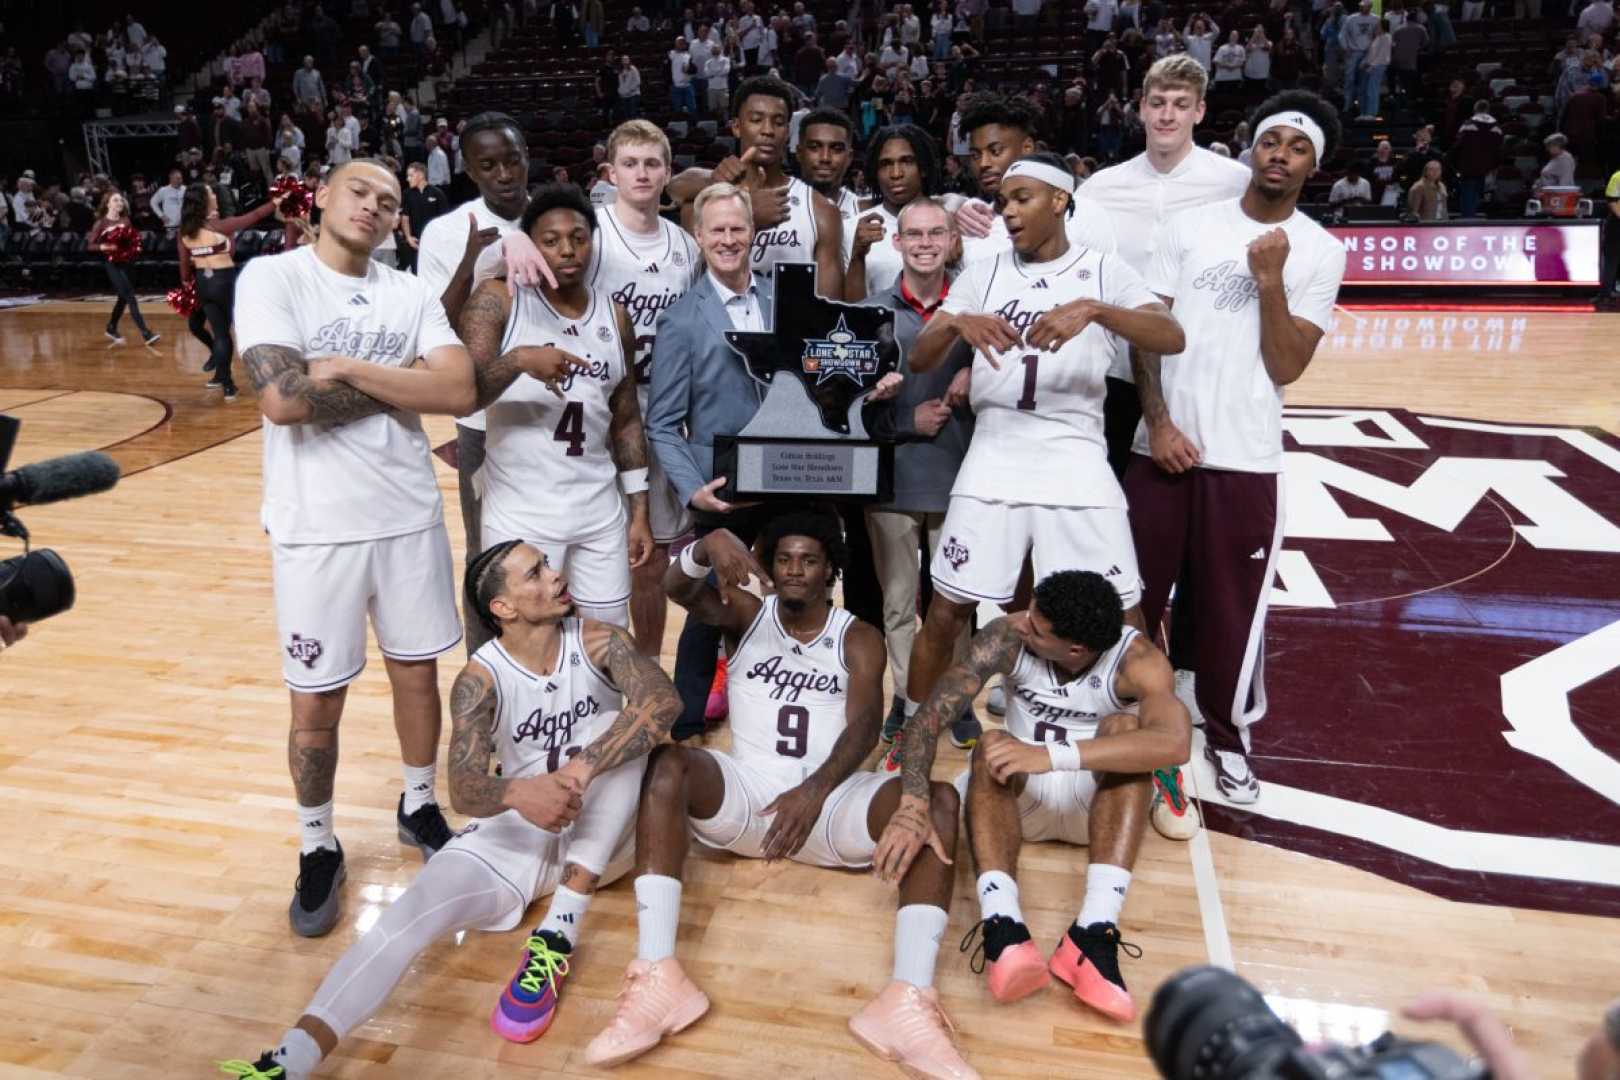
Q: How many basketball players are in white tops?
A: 14